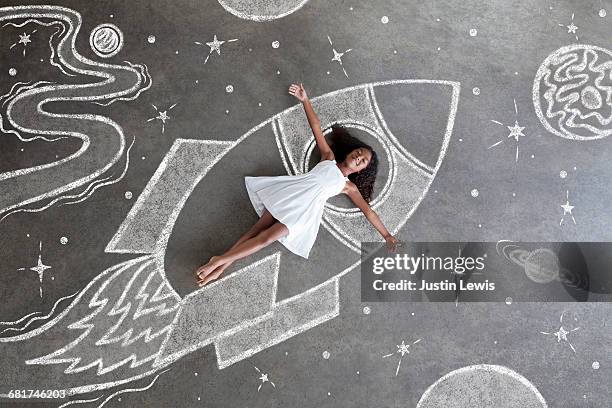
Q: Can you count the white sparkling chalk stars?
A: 11